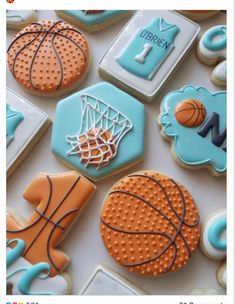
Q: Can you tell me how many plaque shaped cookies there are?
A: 1